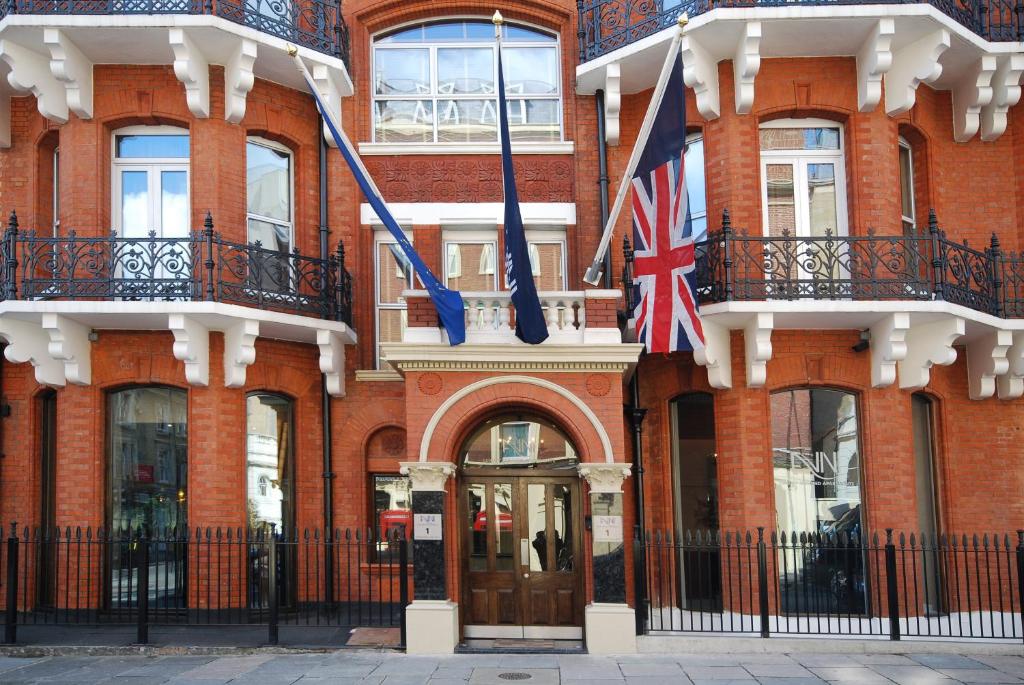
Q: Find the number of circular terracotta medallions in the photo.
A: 2